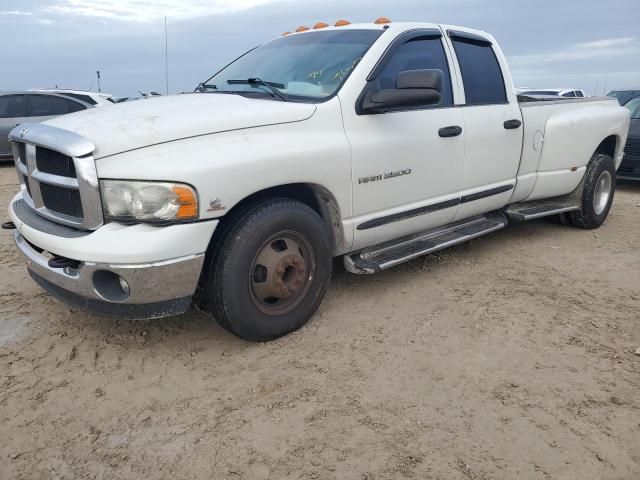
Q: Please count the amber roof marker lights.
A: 5